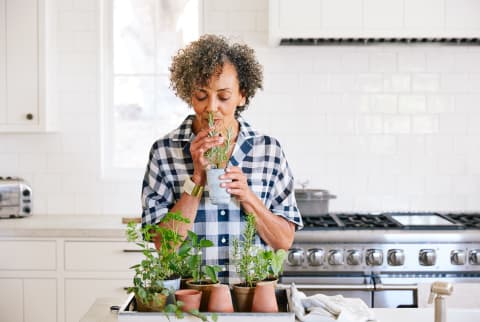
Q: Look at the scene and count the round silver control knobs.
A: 9